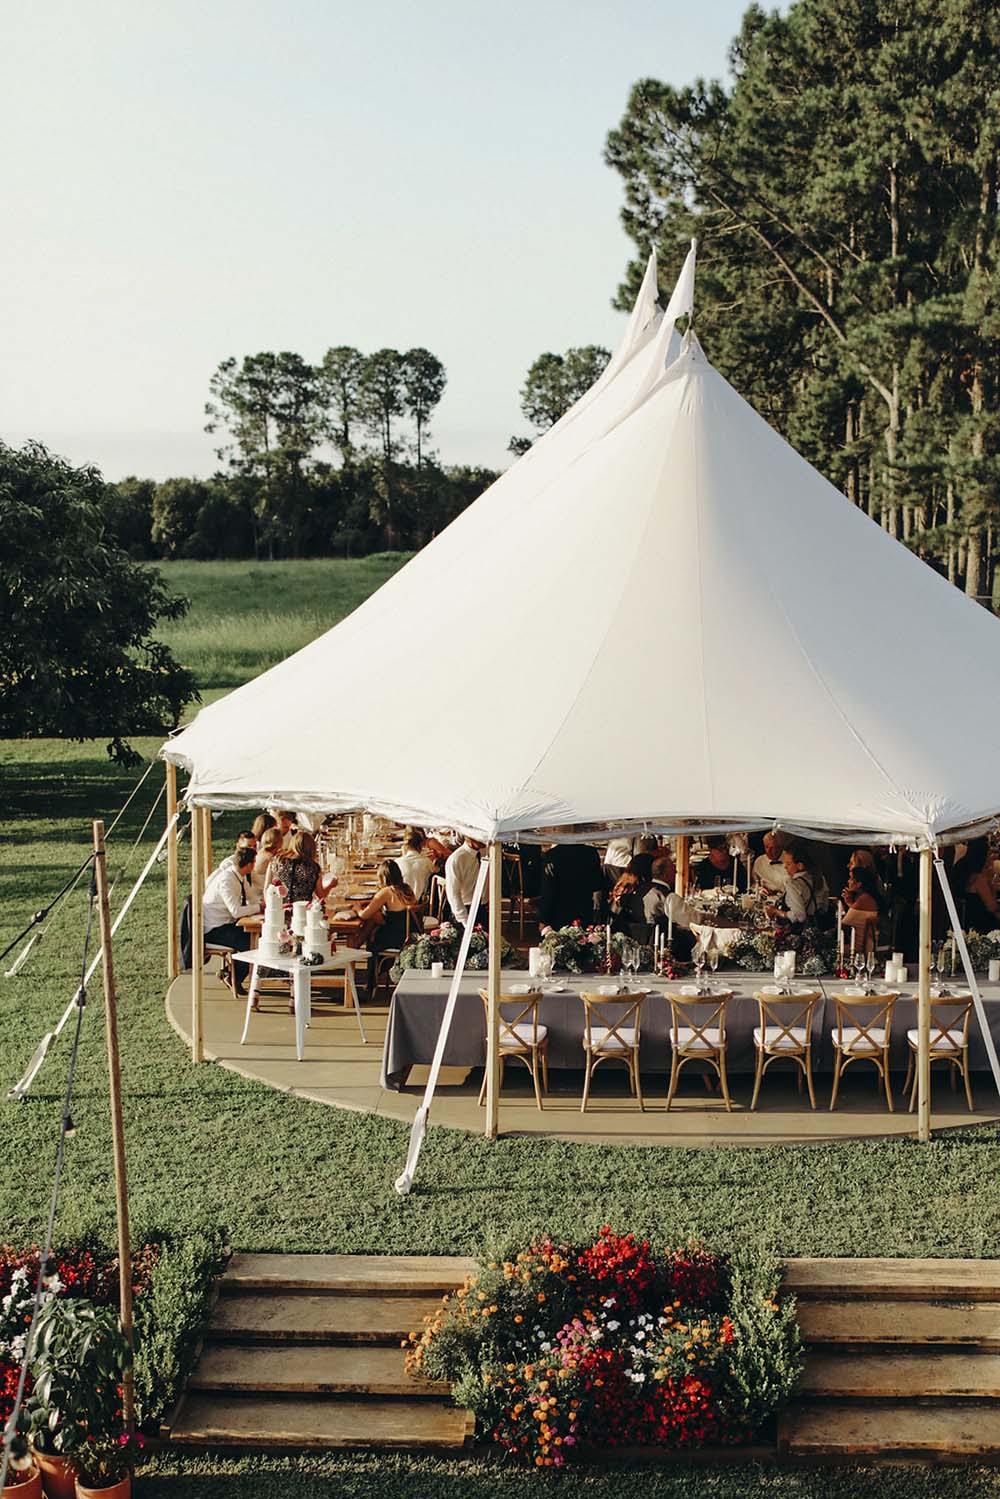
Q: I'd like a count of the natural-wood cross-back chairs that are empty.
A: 6